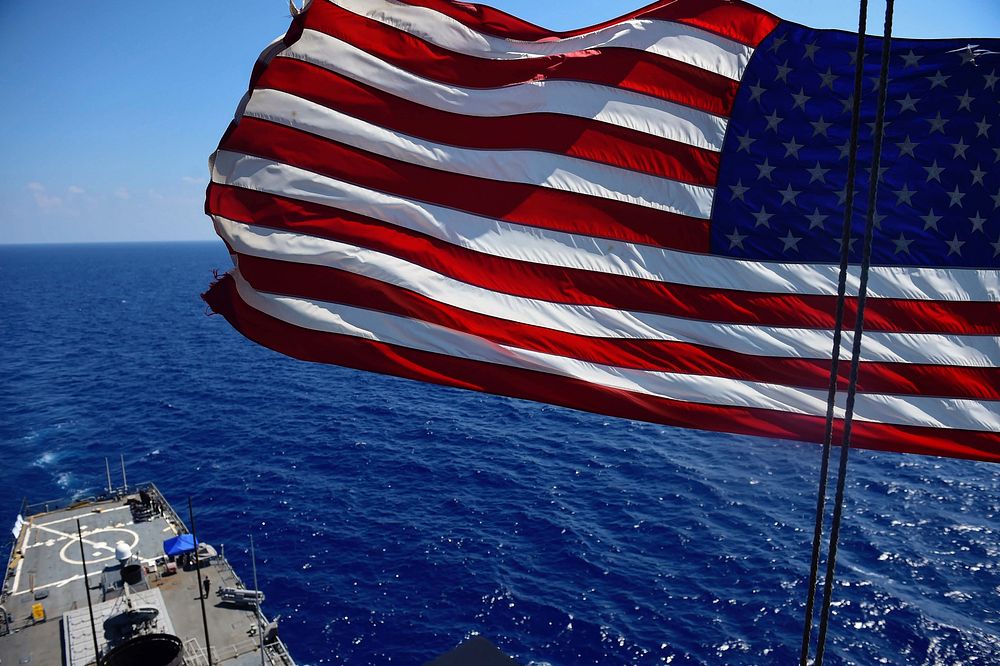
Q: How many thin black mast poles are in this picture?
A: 2